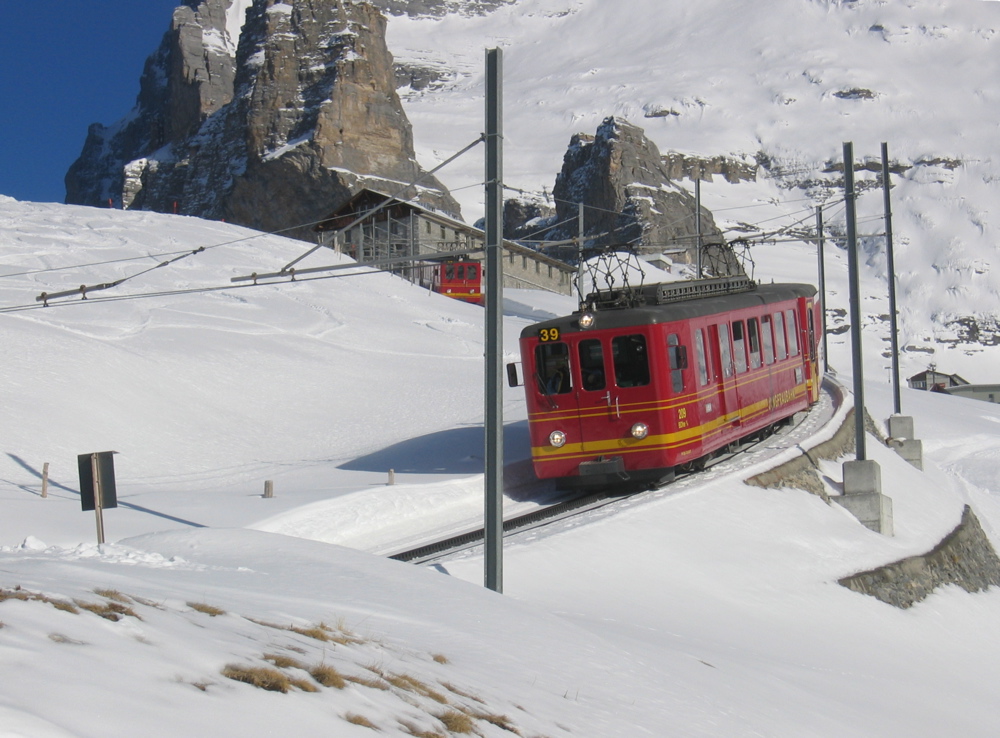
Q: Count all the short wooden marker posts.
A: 3